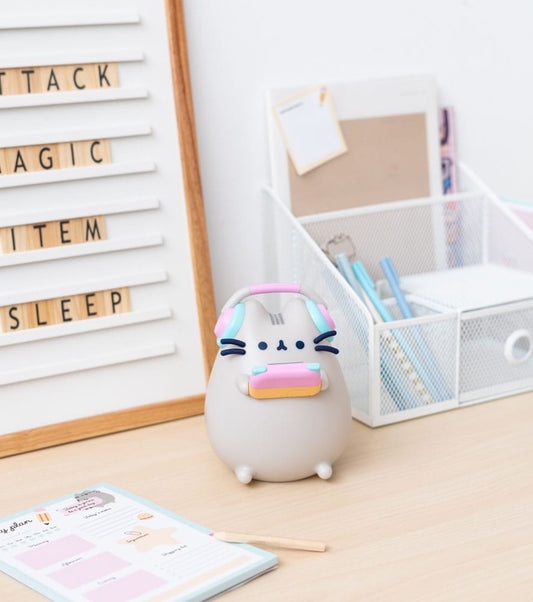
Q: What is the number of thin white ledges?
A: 10